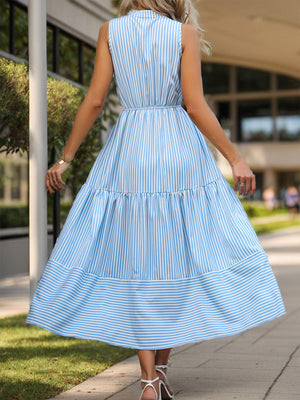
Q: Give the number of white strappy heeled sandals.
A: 2